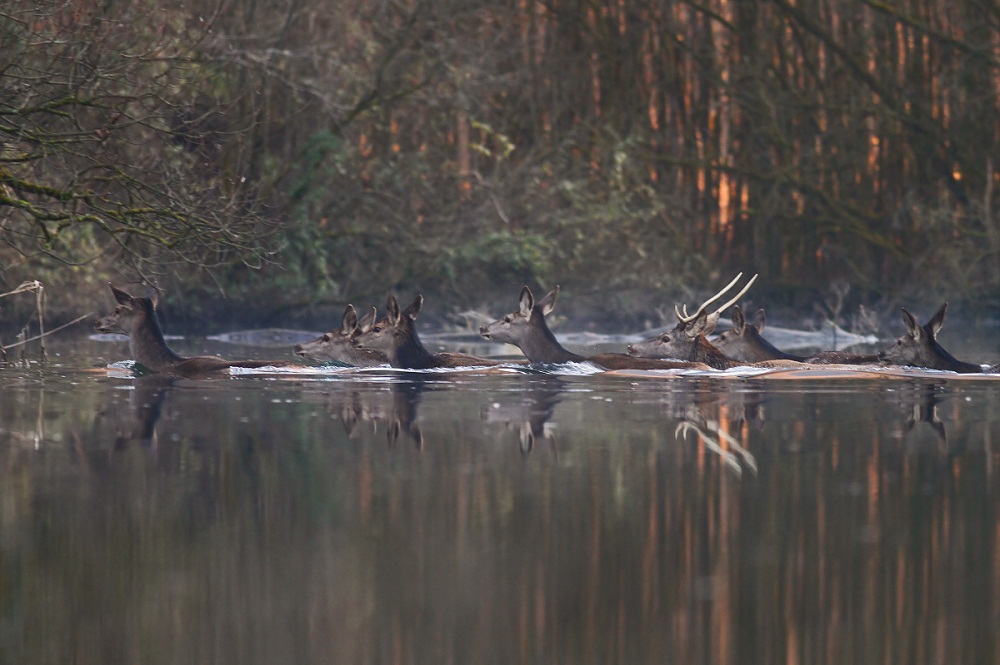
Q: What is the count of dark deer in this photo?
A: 7